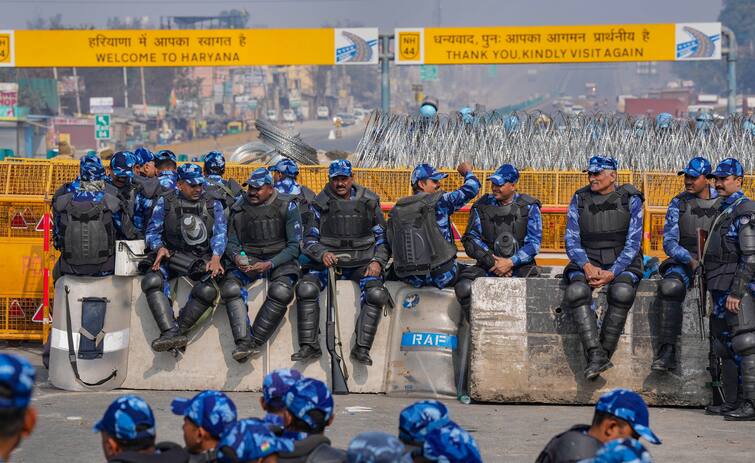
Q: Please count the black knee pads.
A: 11